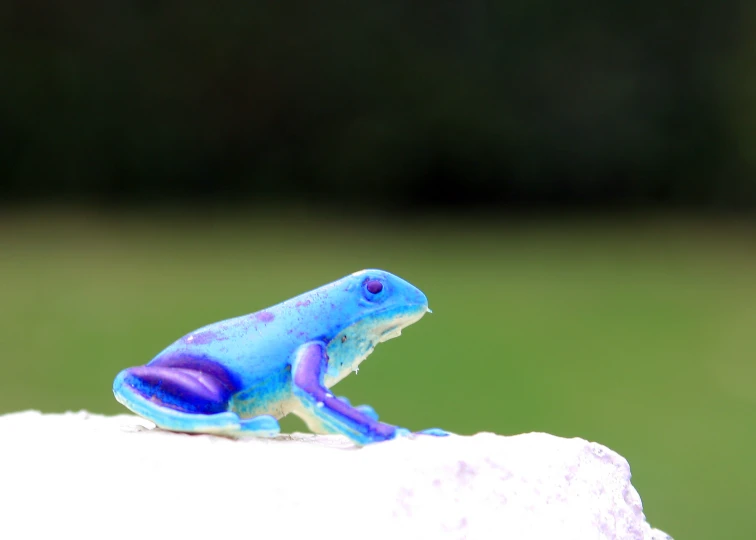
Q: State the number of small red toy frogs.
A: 0